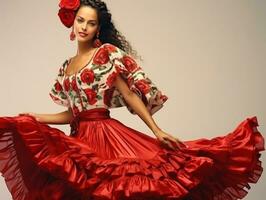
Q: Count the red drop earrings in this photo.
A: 2